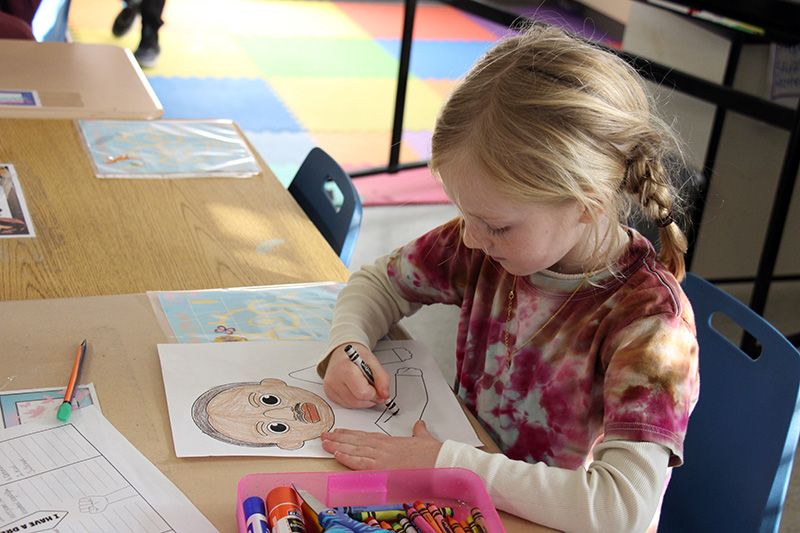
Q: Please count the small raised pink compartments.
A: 1